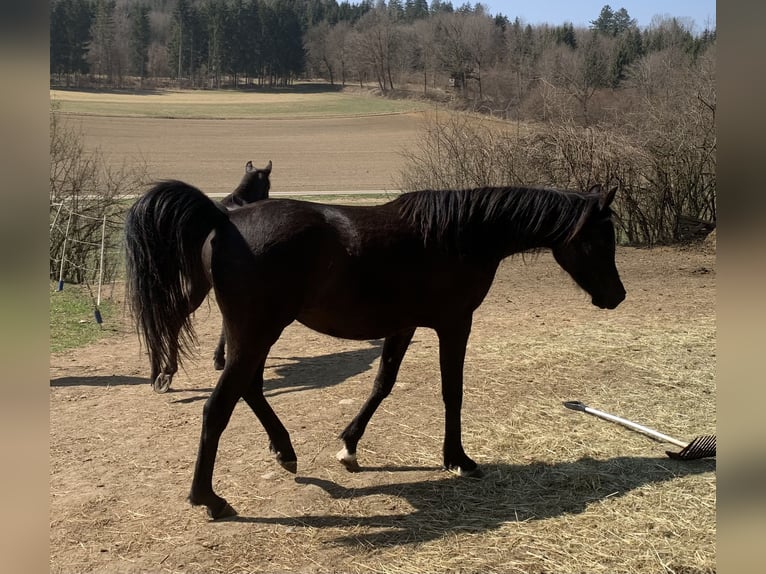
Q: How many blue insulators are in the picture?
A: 2